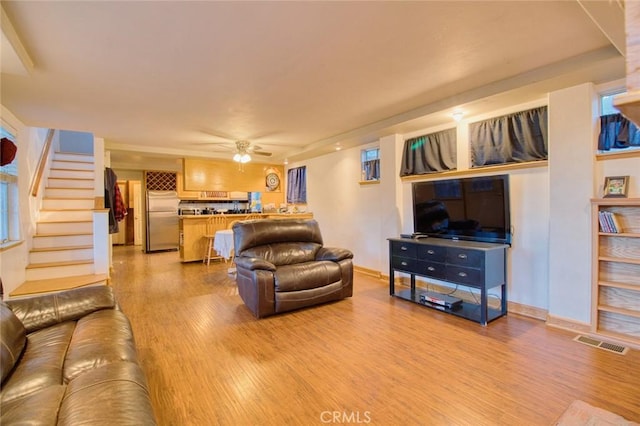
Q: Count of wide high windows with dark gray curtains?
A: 2